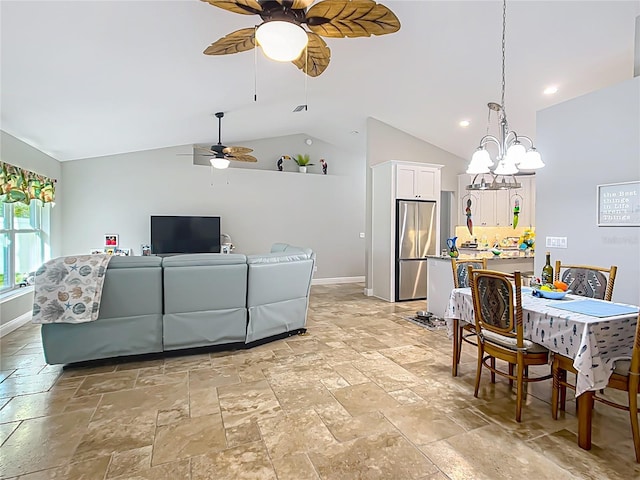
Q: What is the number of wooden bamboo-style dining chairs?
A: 4